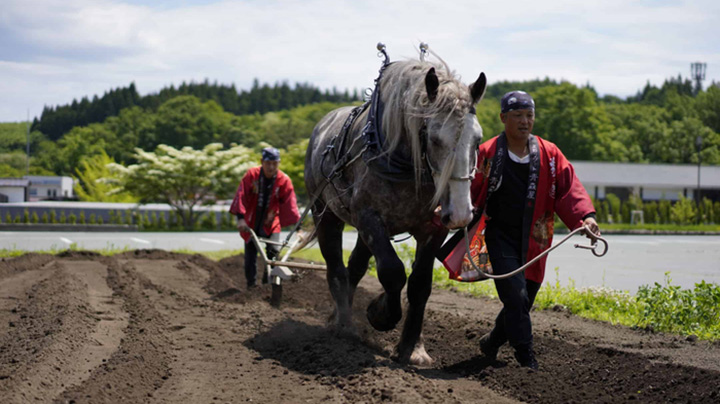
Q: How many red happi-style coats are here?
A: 2